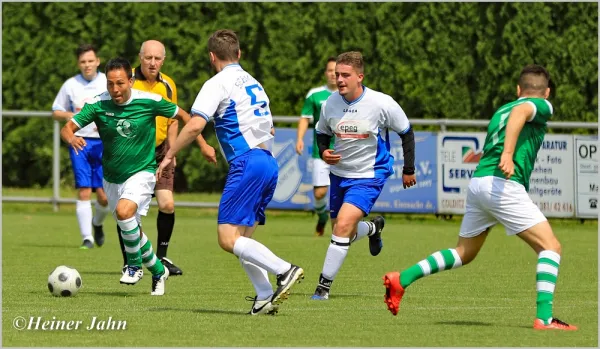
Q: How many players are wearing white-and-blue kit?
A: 3